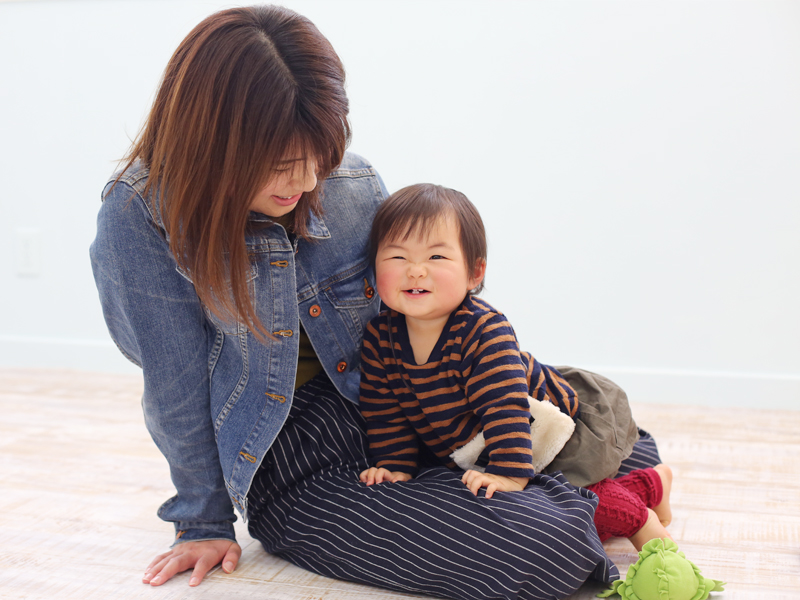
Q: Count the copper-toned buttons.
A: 3